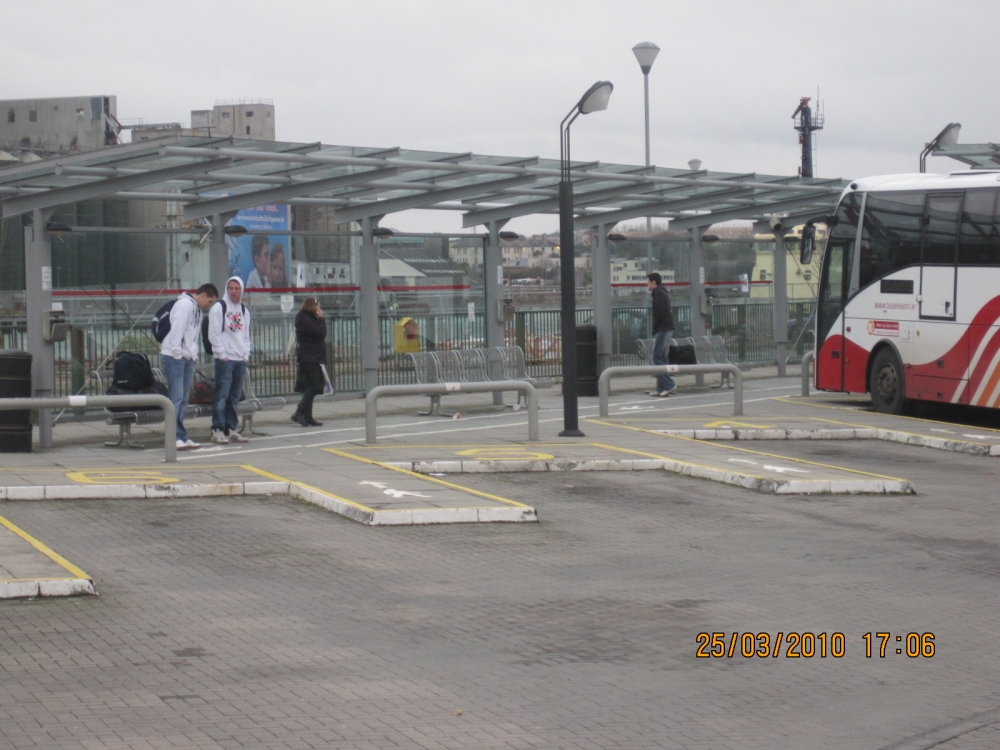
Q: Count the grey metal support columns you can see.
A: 7